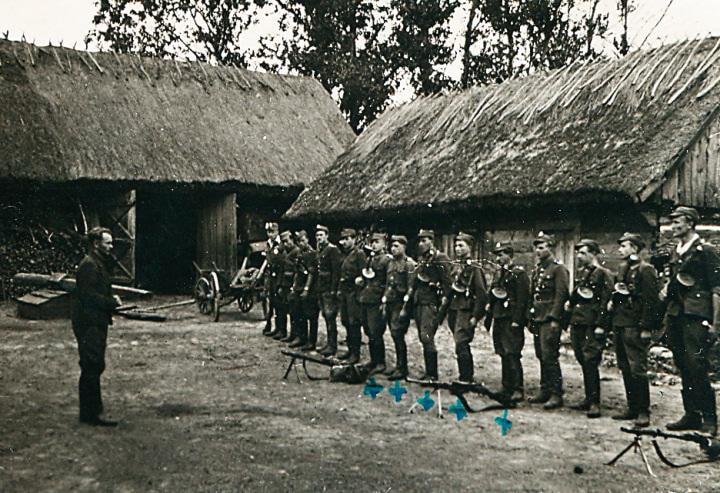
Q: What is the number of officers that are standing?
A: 15